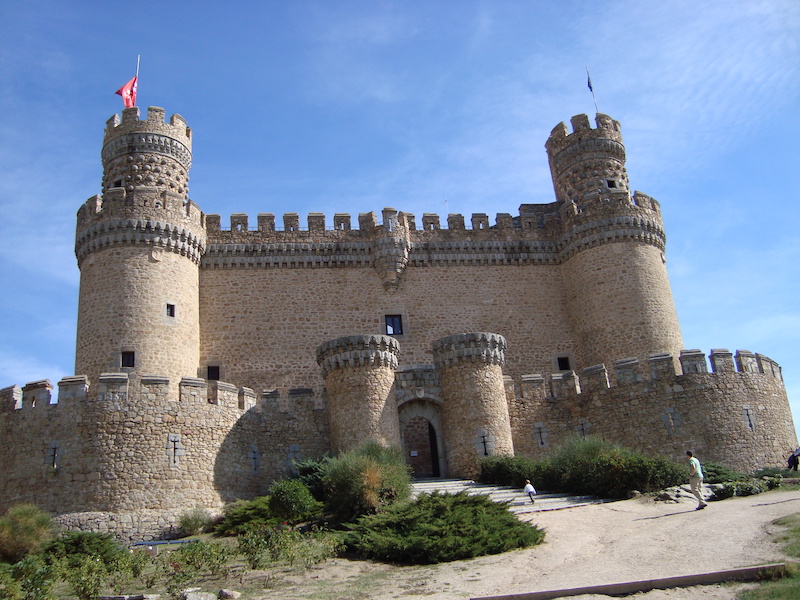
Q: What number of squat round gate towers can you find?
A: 2